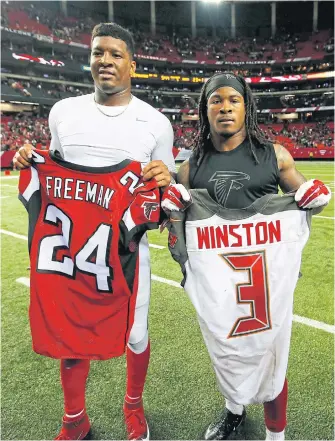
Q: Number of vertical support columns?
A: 7